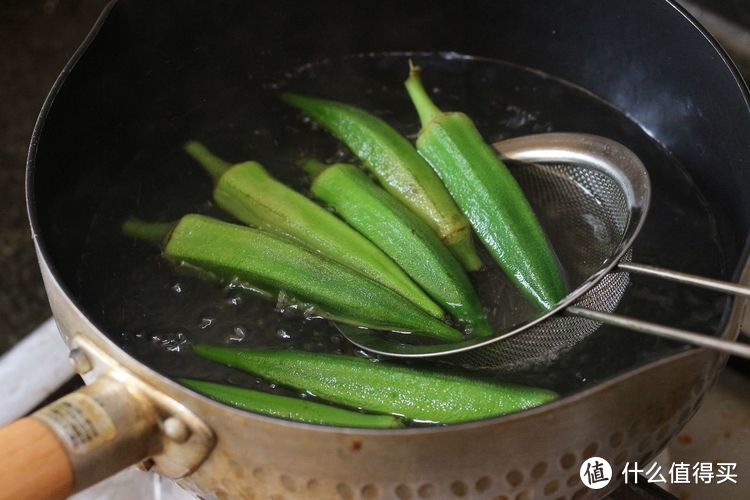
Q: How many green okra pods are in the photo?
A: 7